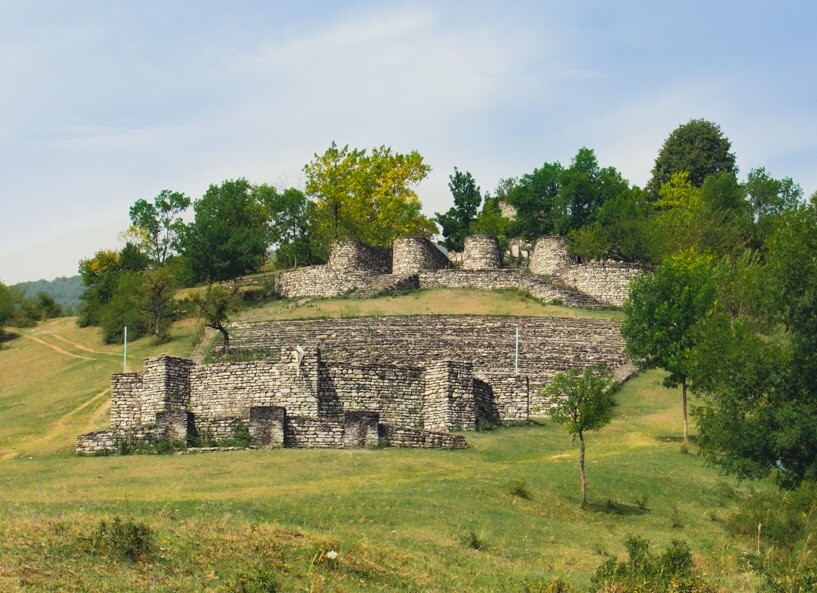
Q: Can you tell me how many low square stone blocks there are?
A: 3